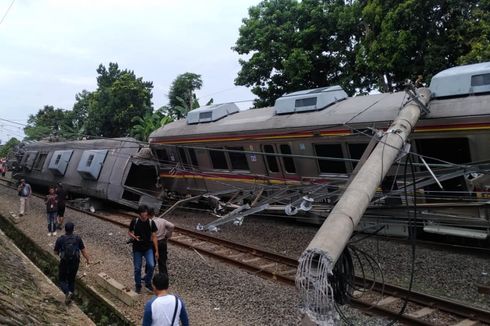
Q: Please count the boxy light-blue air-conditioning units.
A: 5